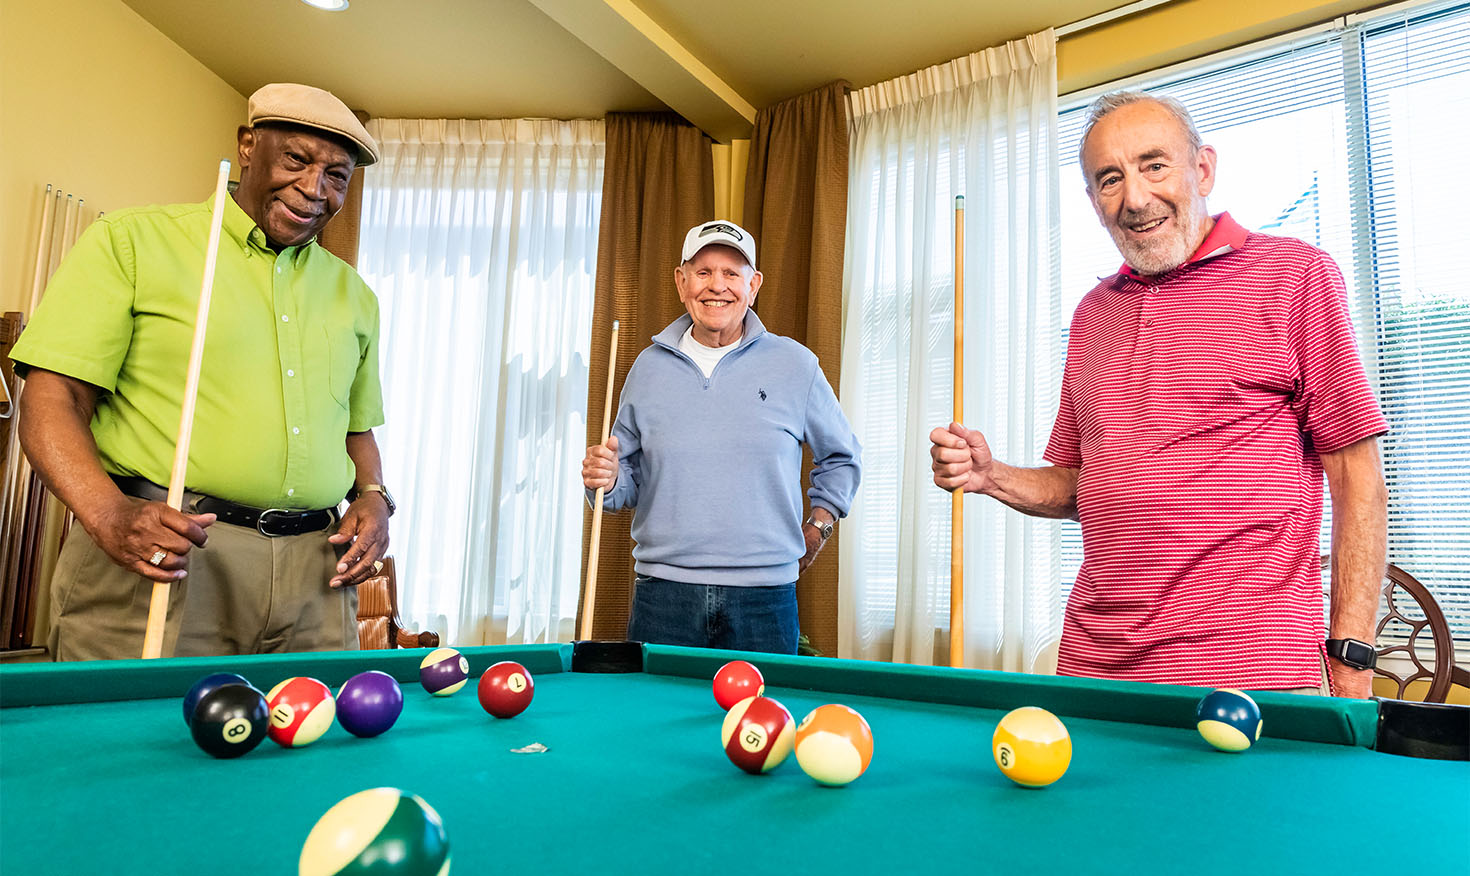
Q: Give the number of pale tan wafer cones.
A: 0